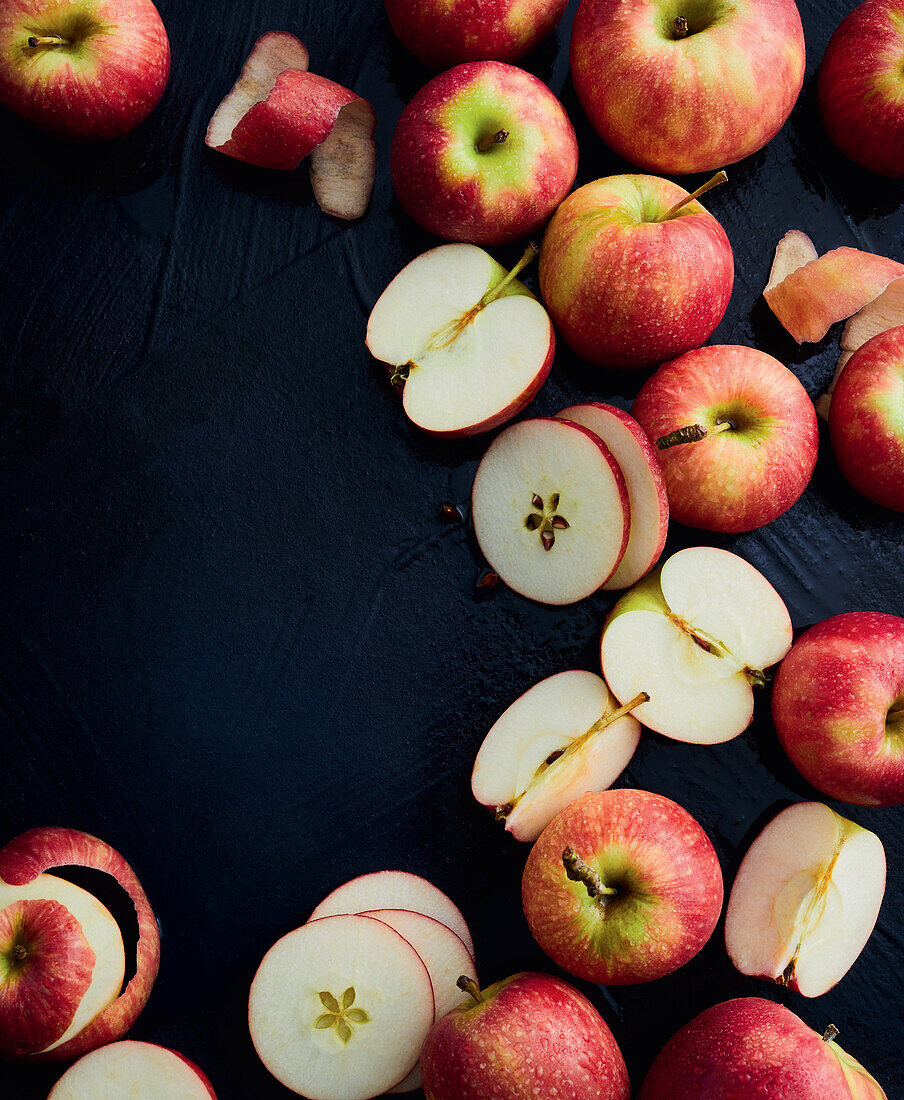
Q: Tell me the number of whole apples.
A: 12